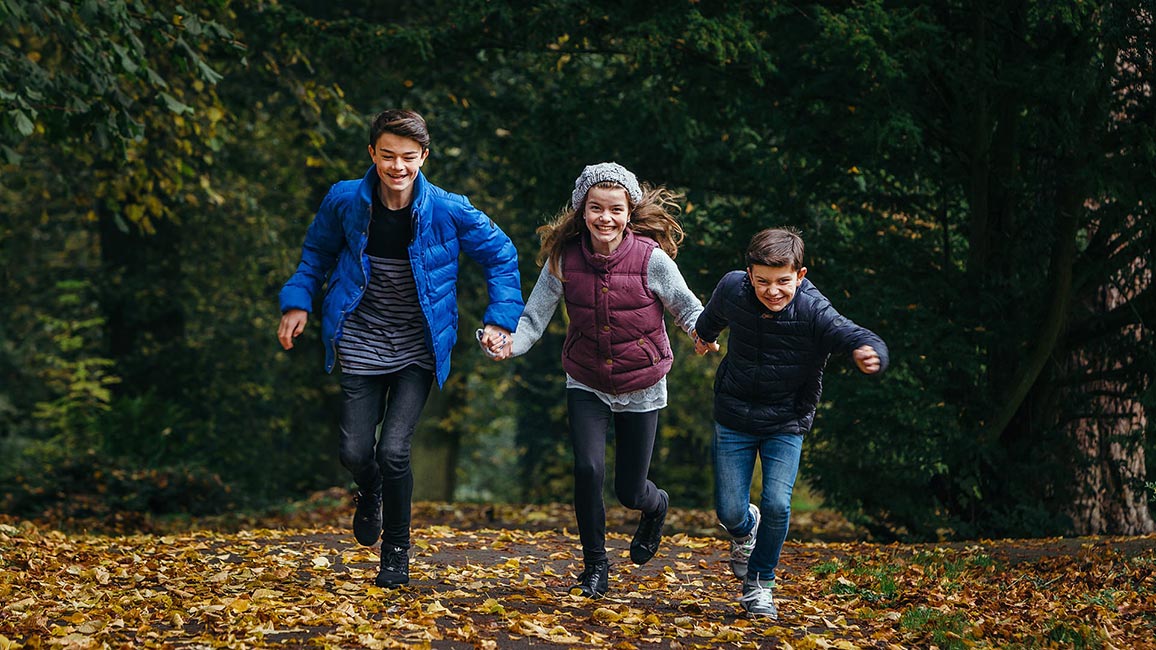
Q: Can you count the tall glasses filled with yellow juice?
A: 0